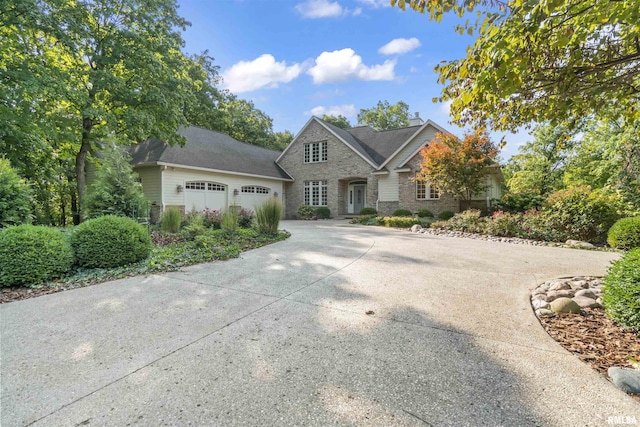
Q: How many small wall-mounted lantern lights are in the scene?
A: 3